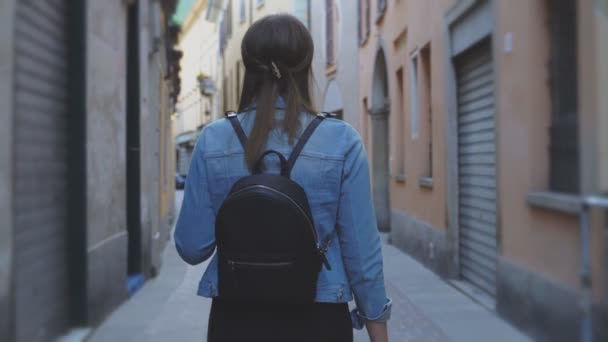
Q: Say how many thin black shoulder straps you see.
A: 2